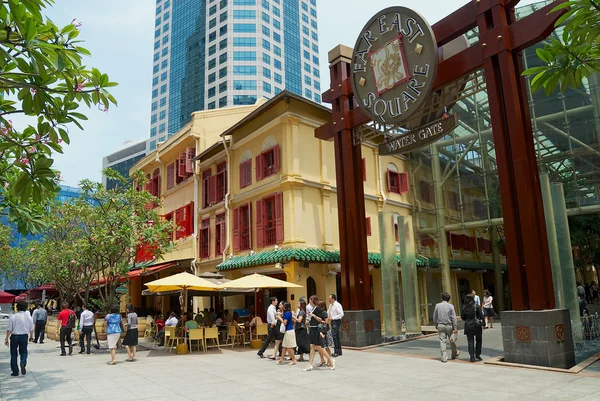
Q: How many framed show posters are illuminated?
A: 0